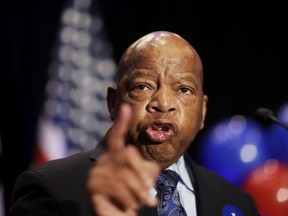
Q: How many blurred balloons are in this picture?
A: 3